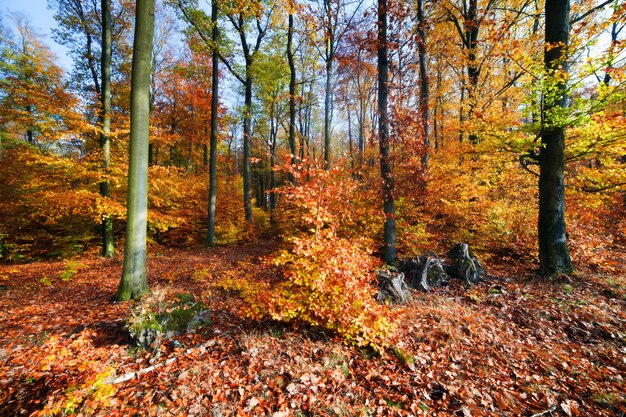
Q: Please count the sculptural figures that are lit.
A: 0